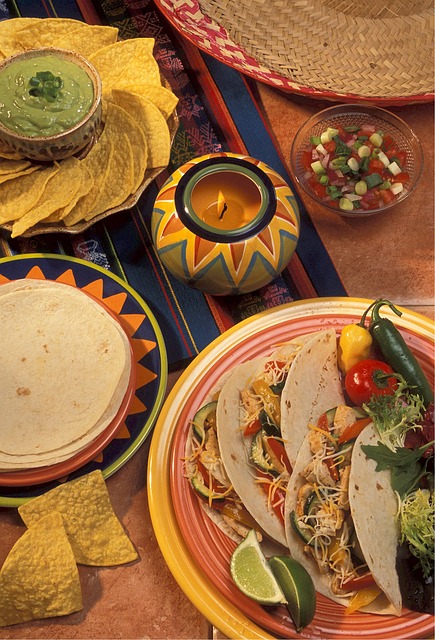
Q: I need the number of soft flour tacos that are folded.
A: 3